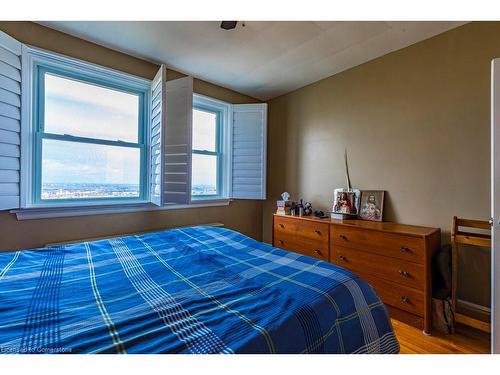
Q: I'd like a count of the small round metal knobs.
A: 9